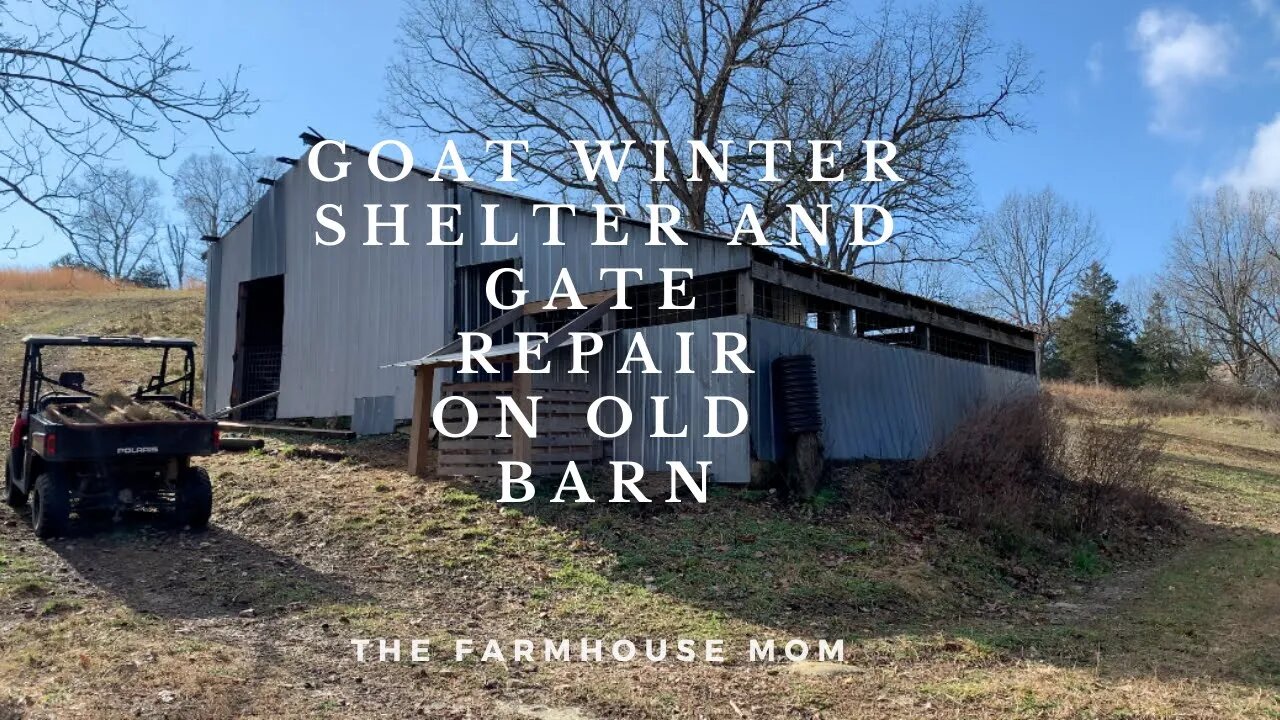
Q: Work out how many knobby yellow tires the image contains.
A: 0